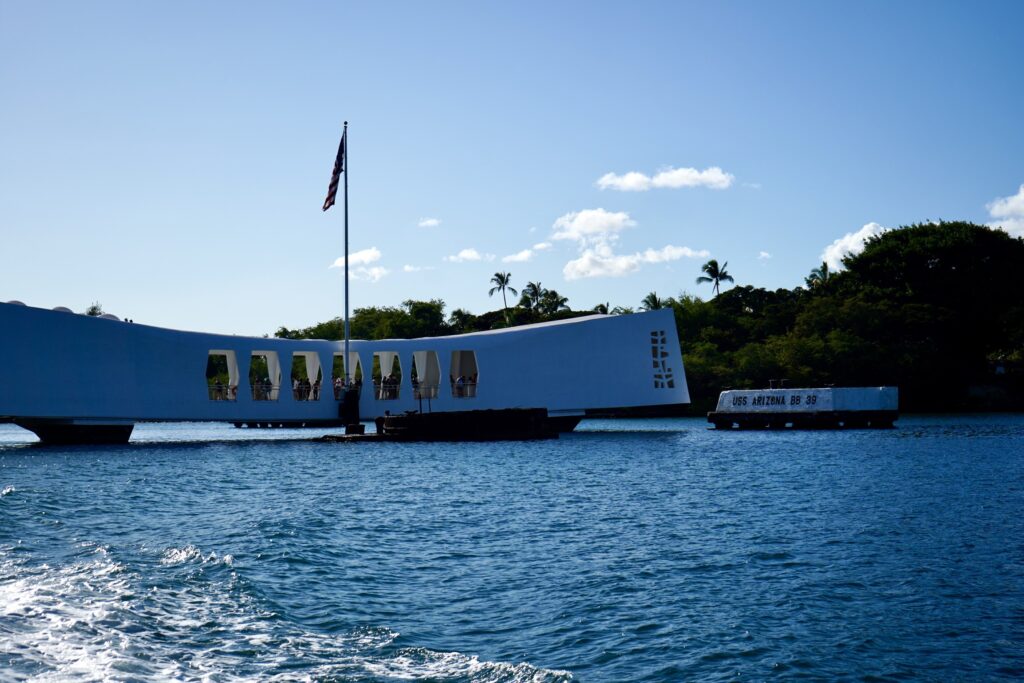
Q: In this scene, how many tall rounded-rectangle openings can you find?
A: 7